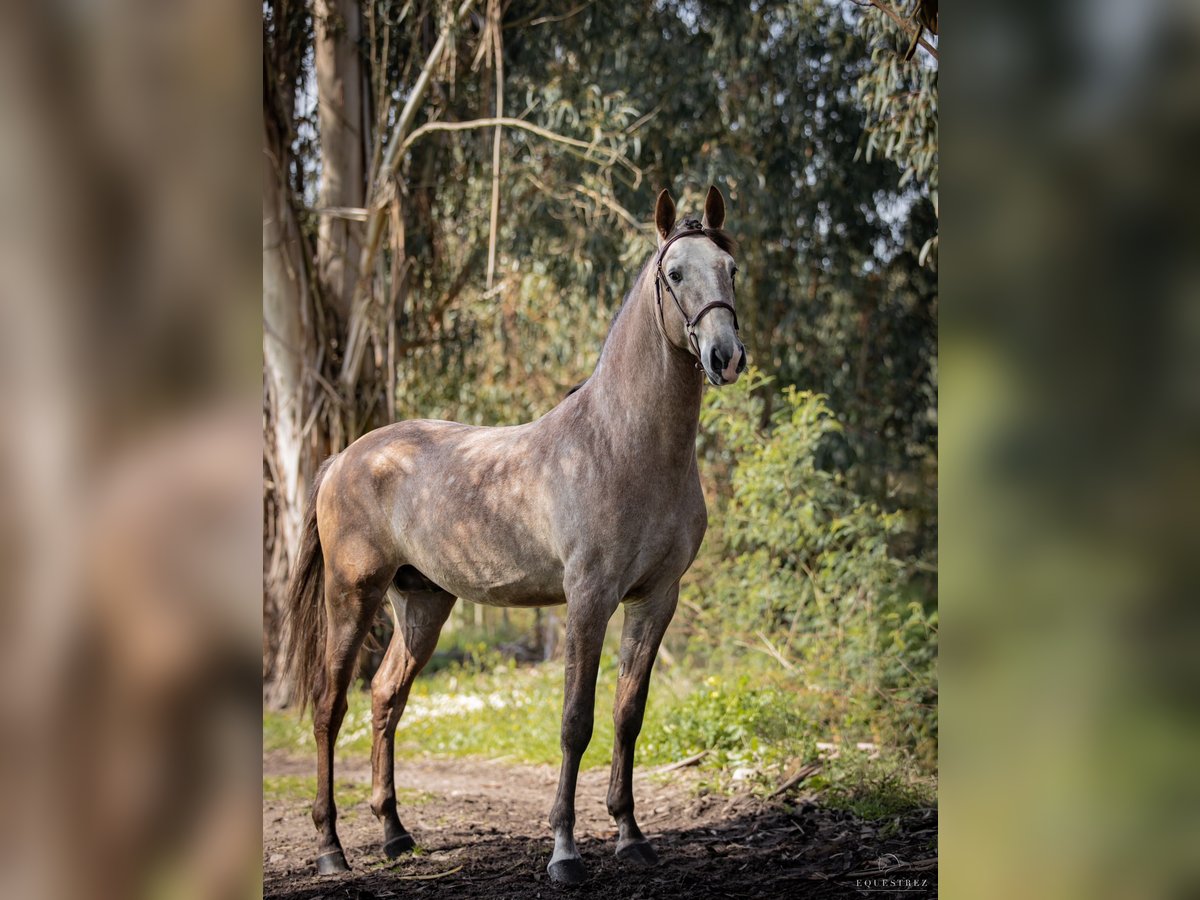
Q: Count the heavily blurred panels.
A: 2